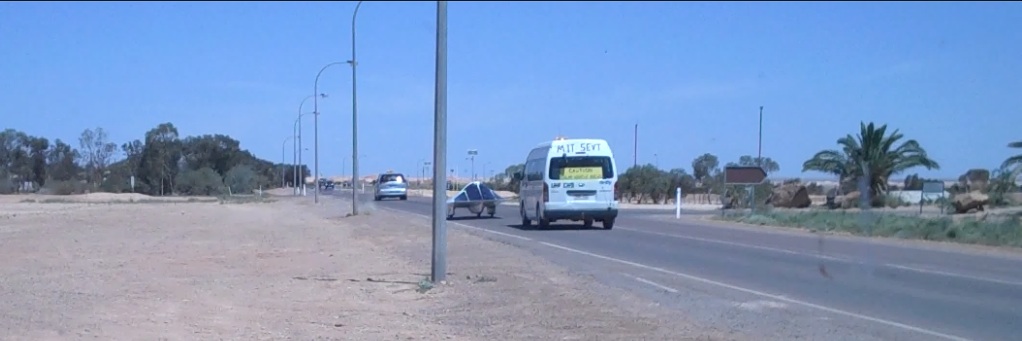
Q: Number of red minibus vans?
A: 0